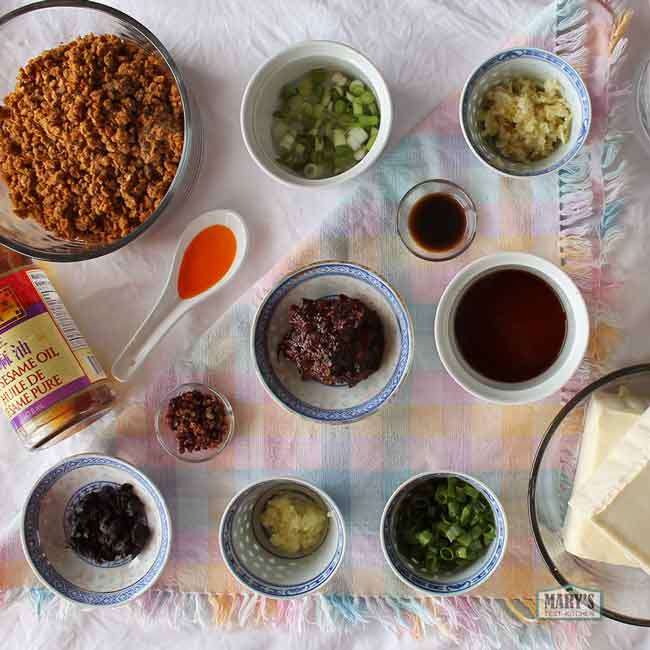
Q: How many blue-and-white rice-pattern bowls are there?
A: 5